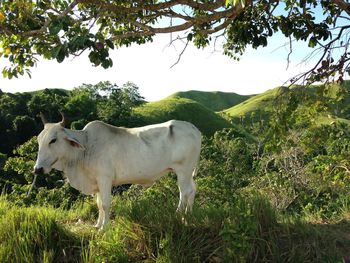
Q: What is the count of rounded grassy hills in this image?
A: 3